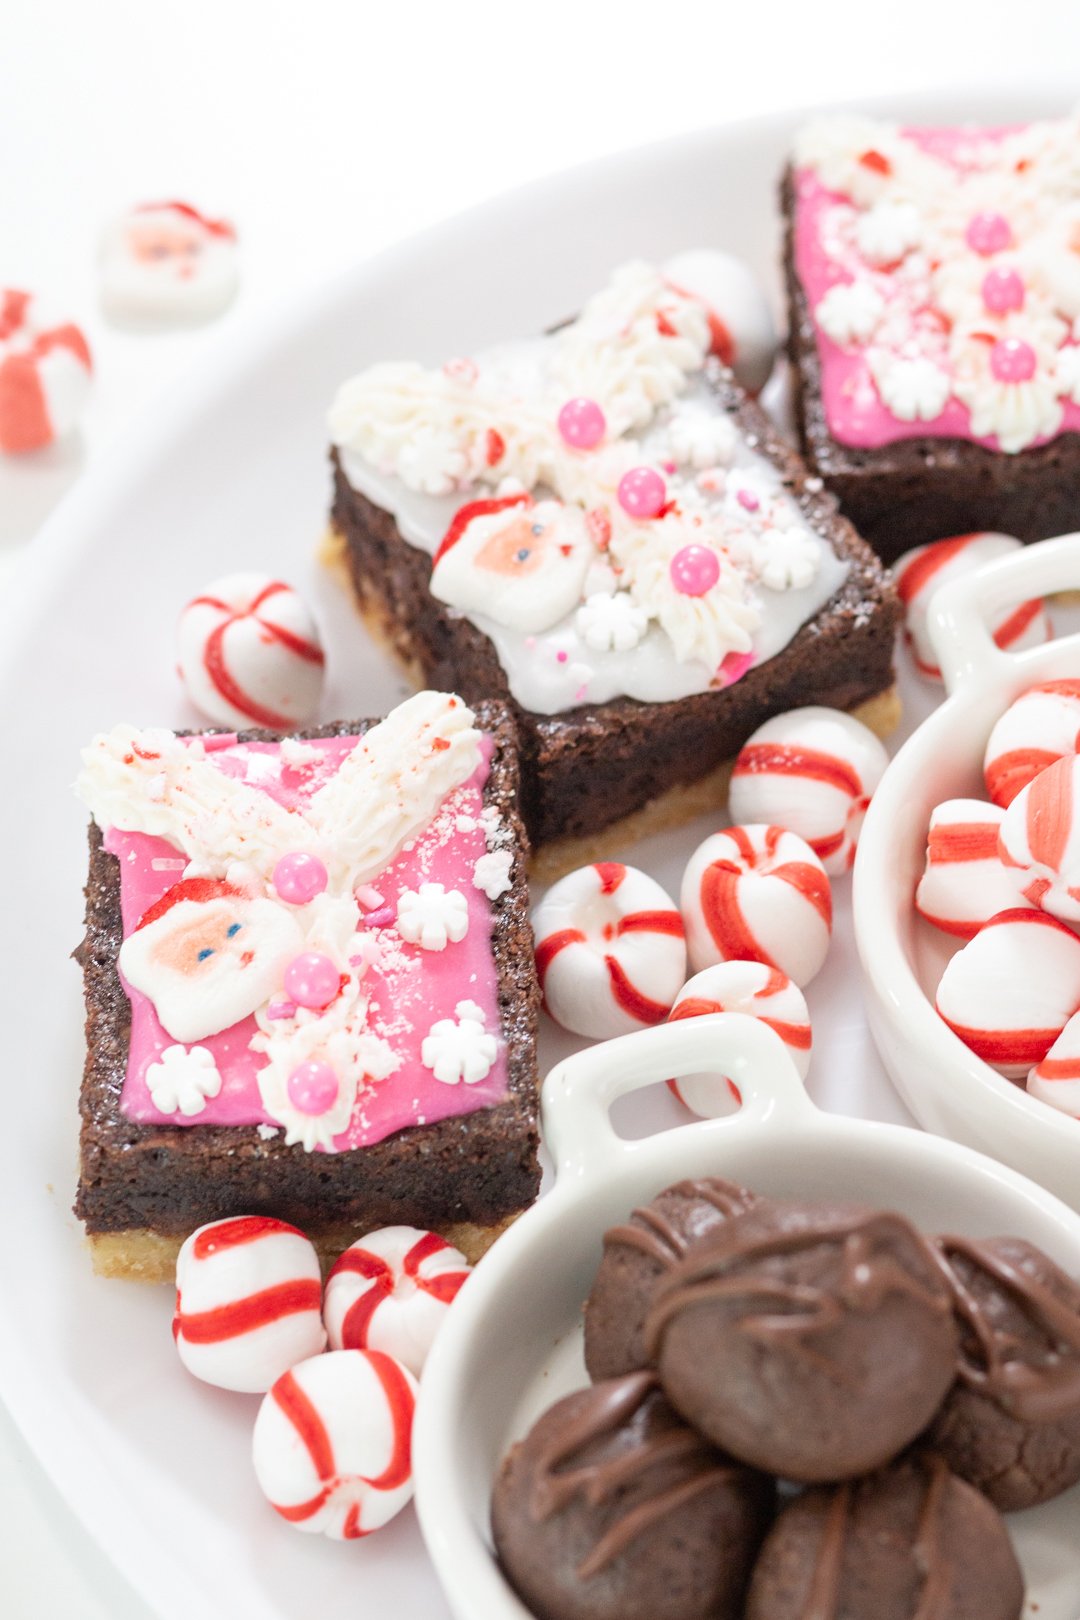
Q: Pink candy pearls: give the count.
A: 9